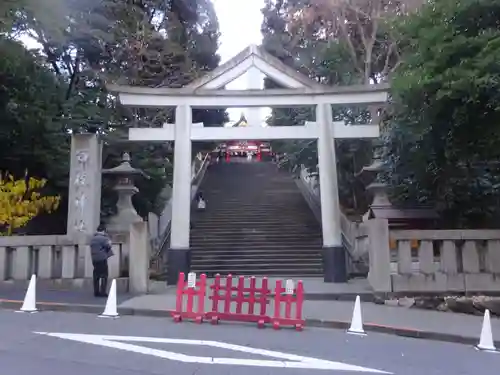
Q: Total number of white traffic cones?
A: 4